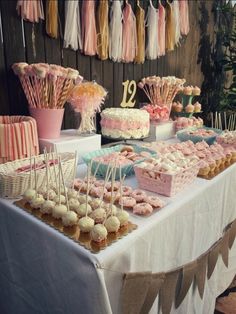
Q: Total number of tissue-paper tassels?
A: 13